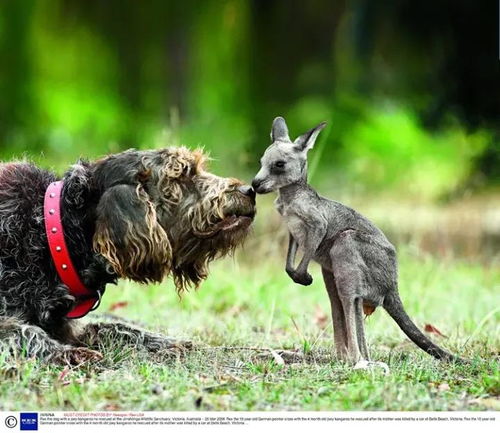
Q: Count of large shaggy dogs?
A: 1